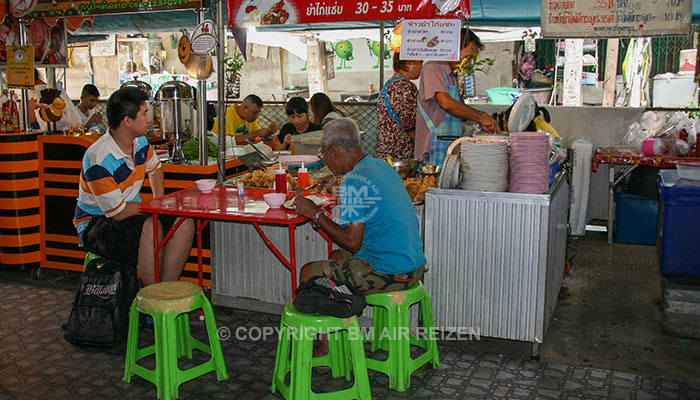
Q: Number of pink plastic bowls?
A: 2